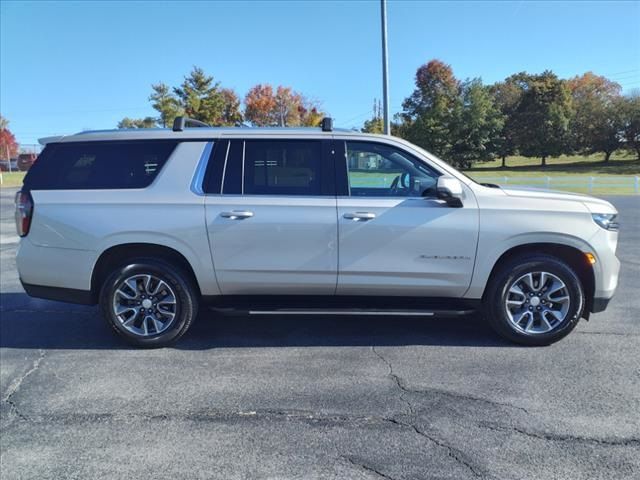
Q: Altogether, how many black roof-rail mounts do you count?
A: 2